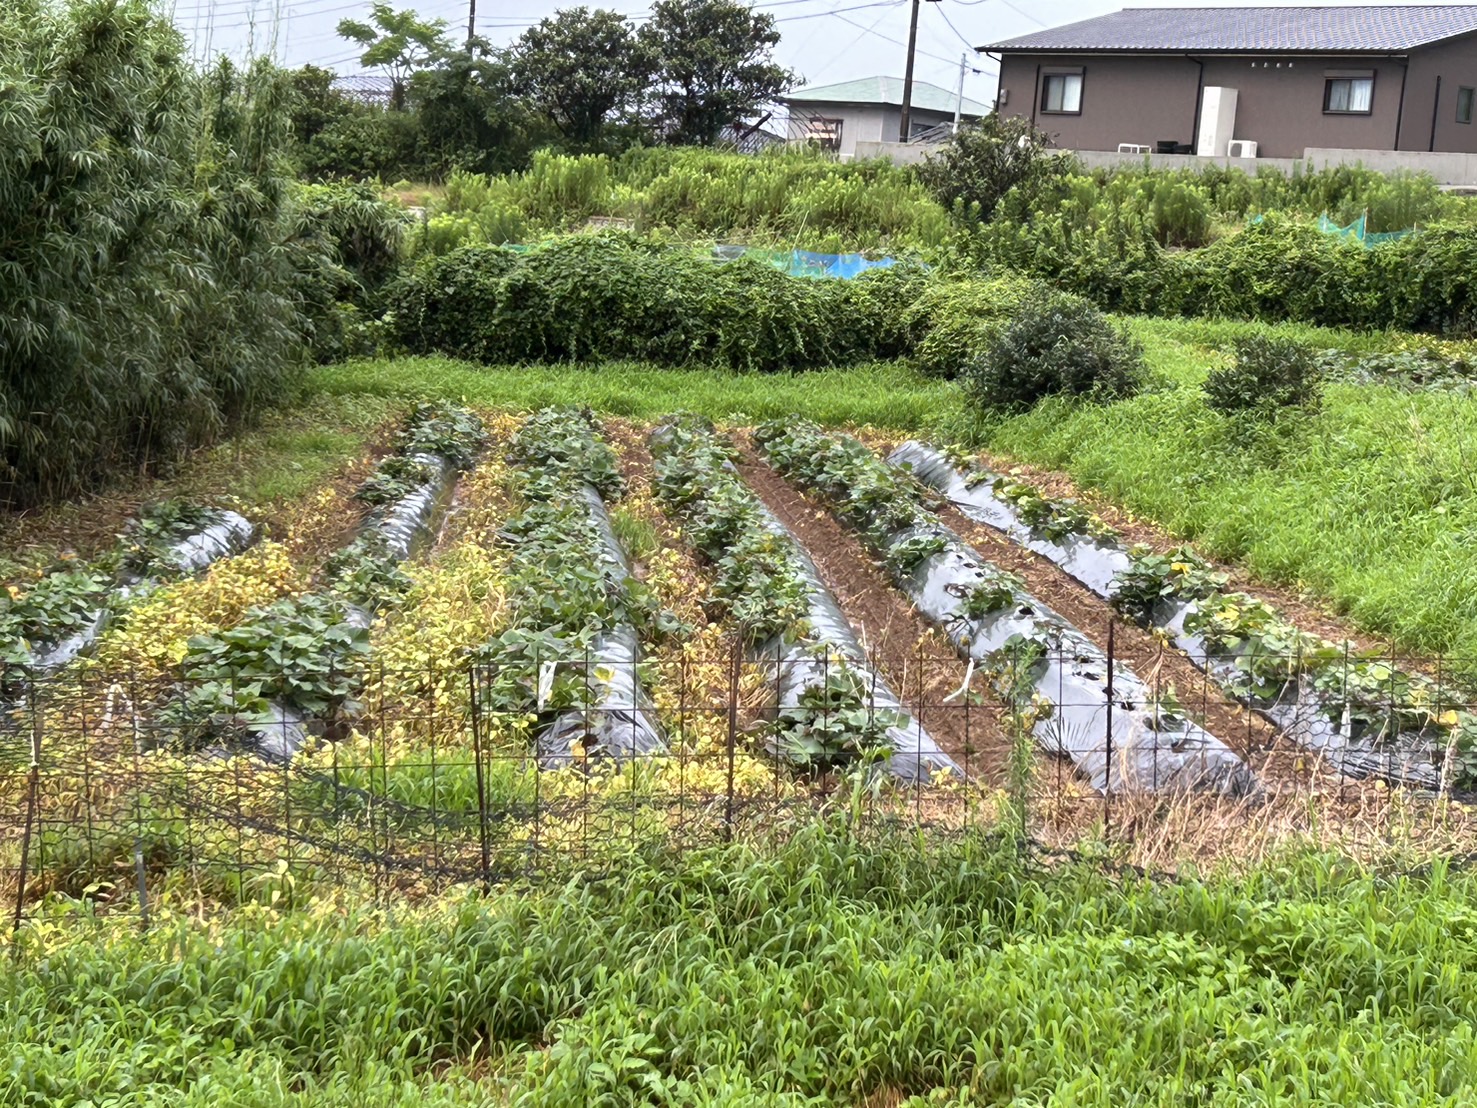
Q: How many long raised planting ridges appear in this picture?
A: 6